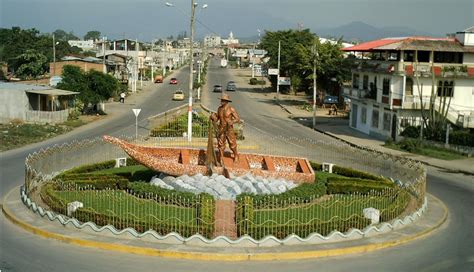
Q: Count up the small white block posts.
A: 4